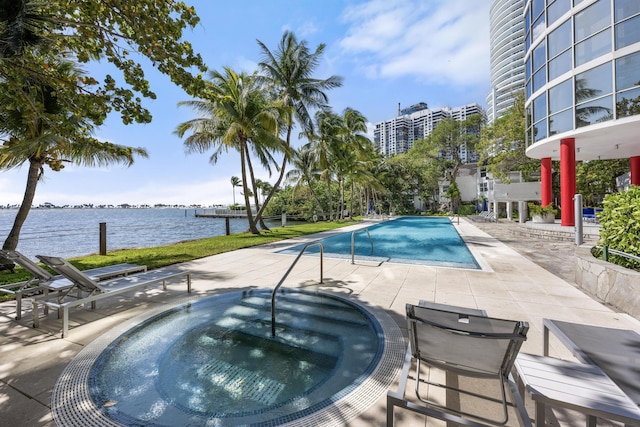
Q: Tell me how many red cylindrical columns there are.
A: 3